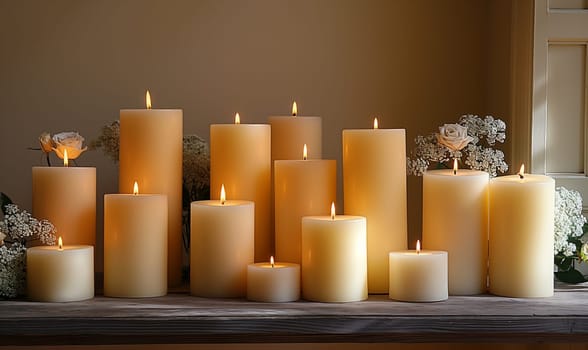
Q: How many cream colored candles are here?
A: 14